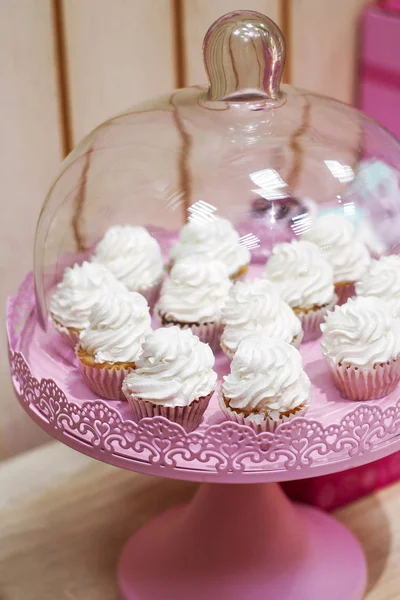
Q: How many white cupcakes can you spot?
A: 12